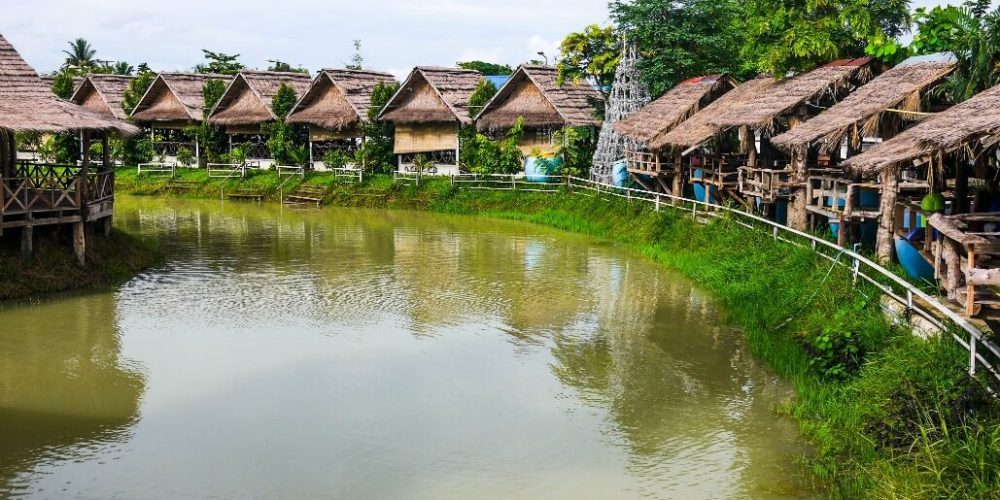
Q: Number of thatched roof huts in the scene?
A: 12